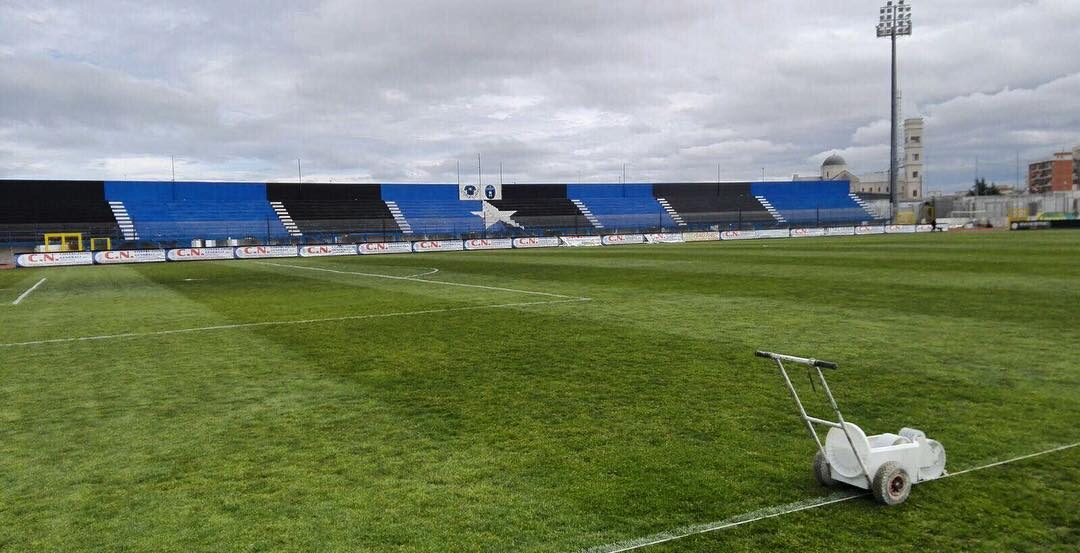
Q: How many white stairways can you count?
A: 7